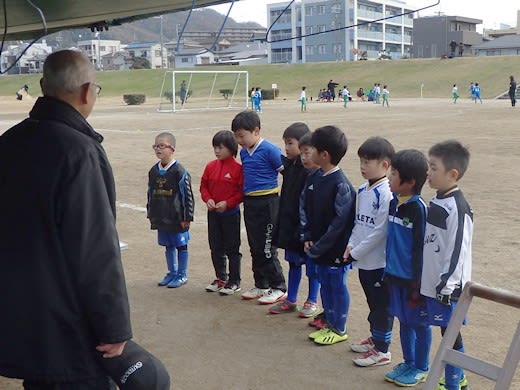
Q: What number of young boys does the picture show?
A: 9